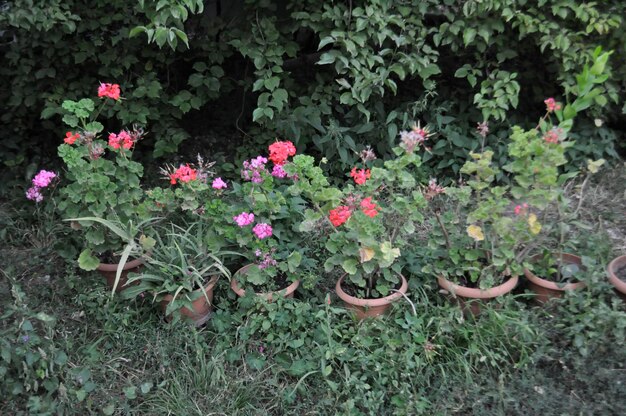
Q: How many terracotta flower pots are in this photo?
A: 7